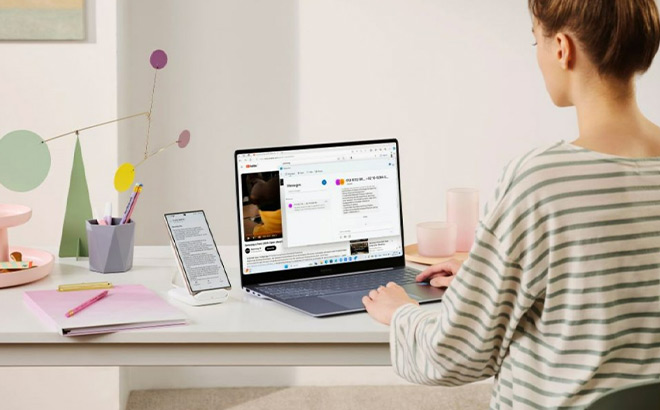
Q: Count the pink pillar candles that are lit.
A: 0